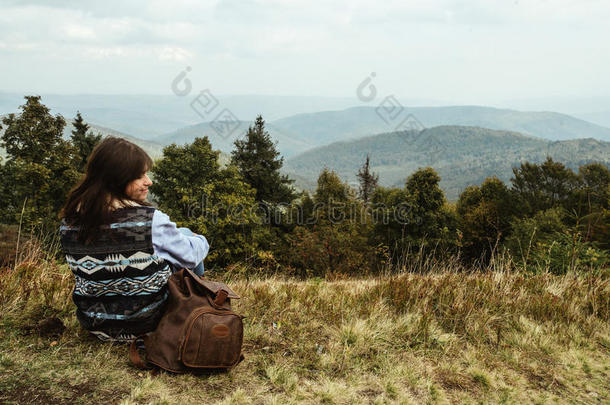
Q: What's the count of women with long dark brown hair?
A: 1